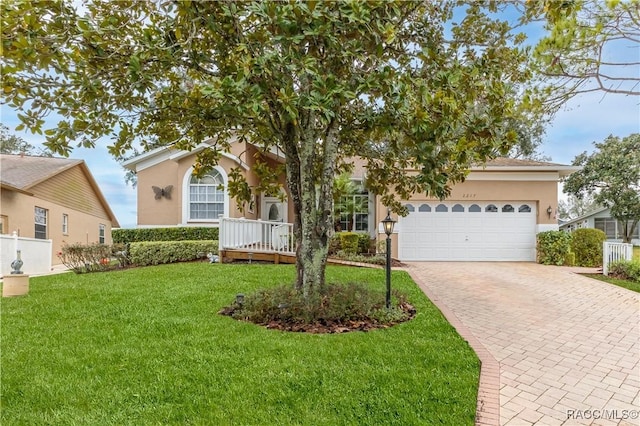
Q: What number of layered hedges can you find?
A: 2